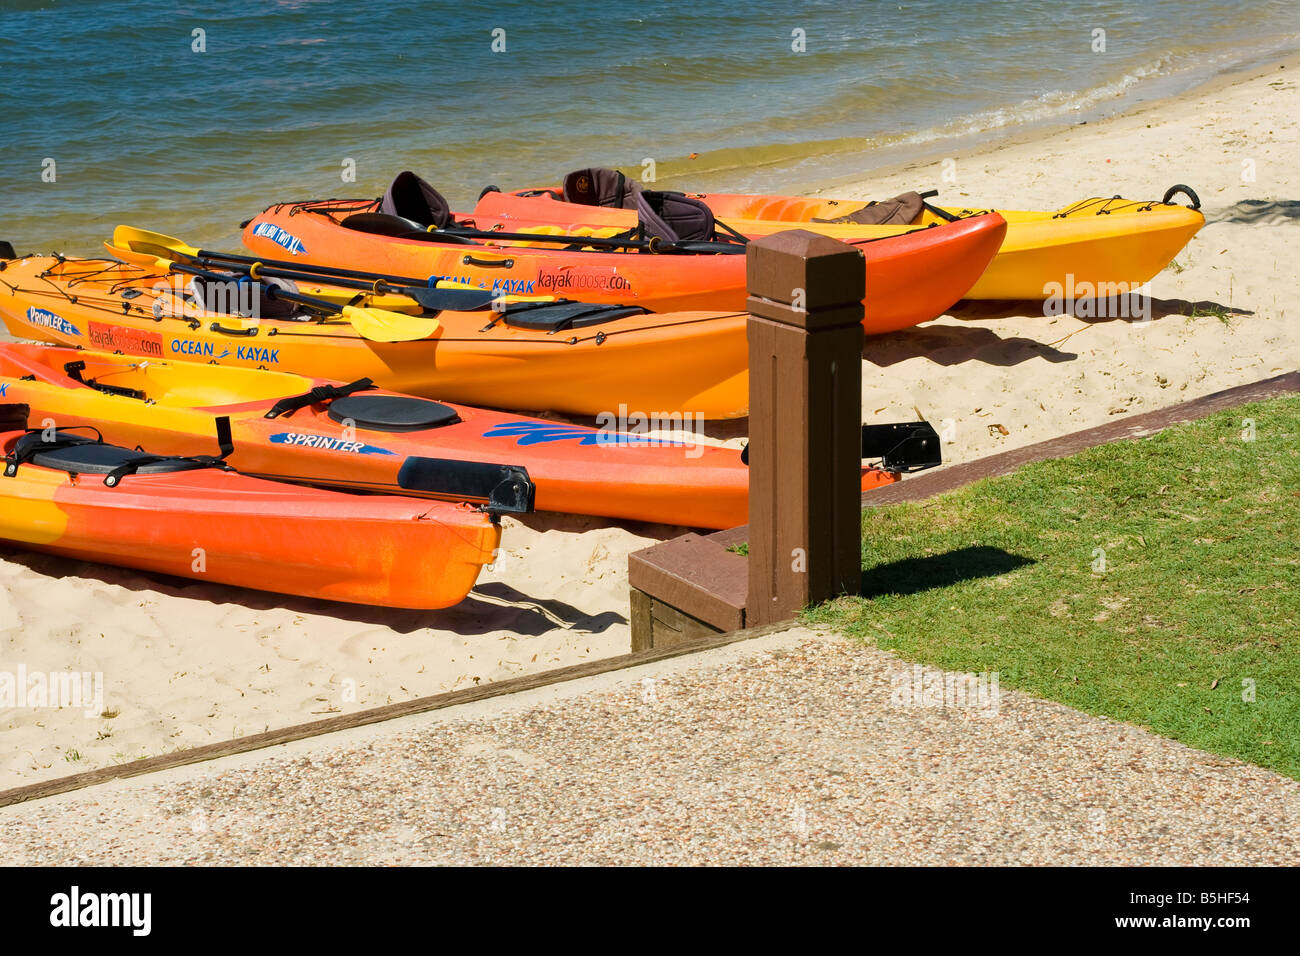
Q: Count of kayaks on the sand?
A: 5